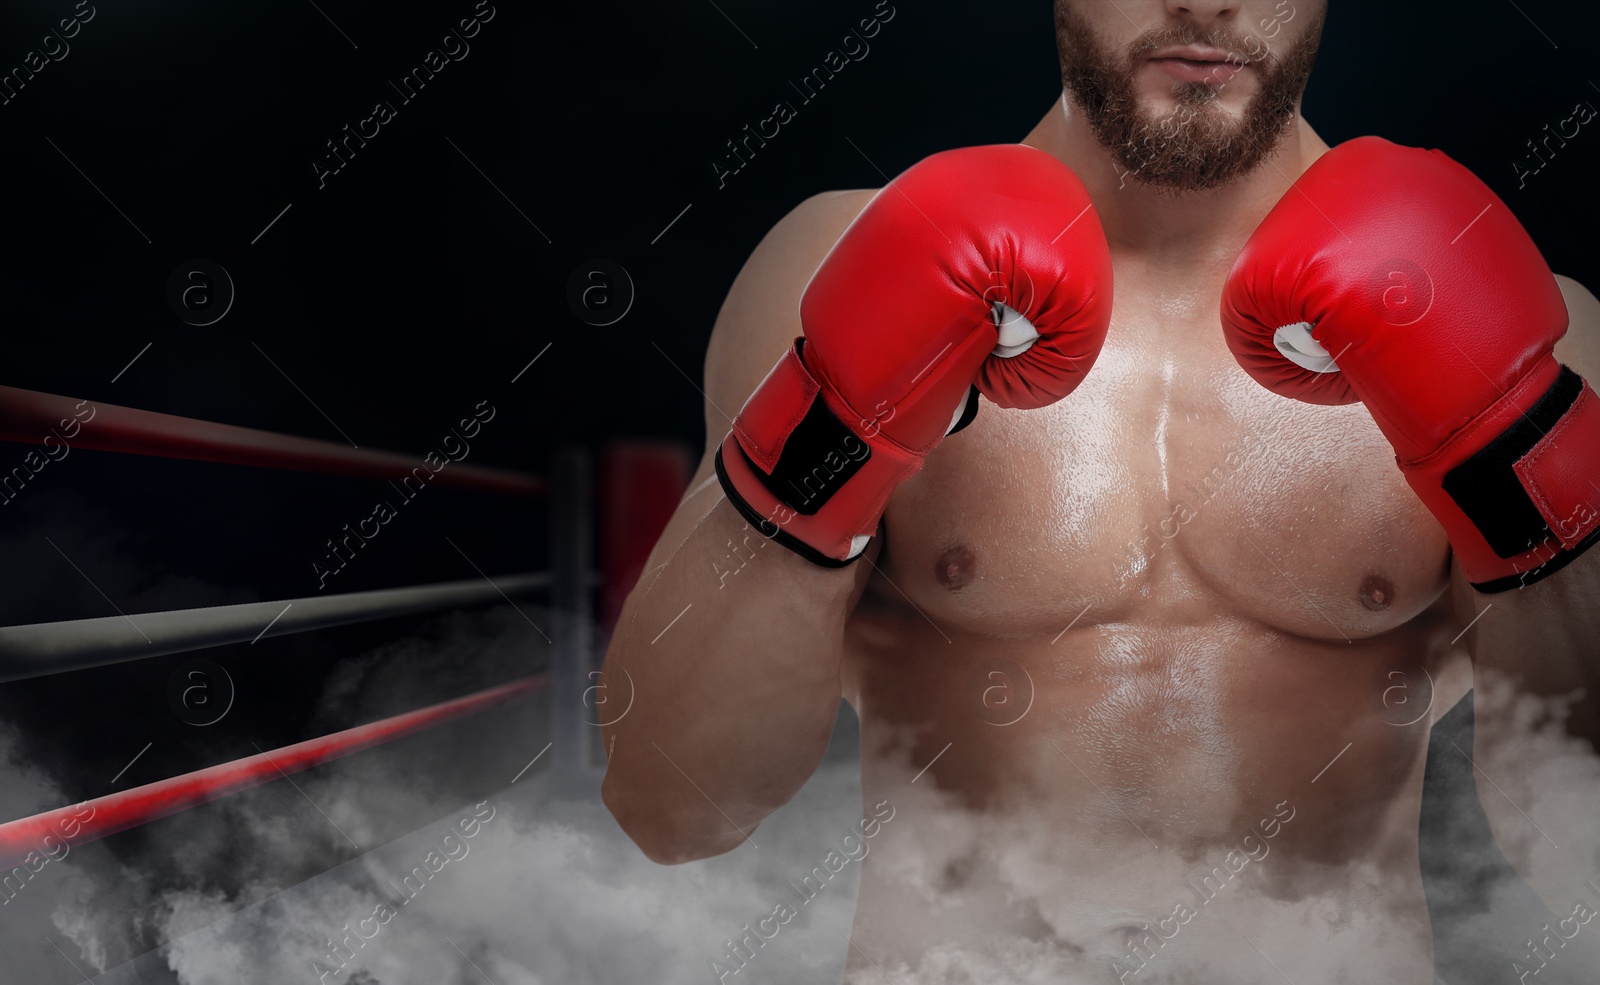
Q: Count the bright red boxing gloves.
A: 2